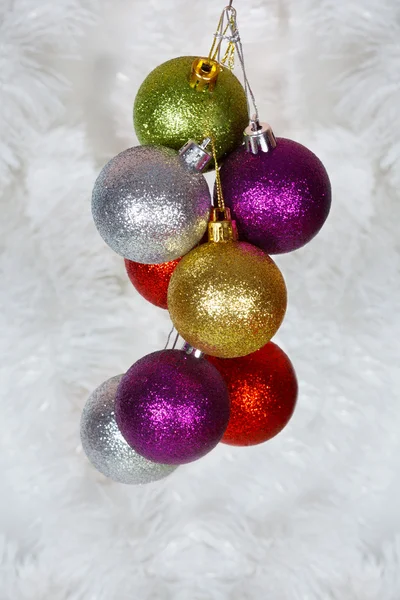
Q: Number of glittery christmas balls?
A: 8